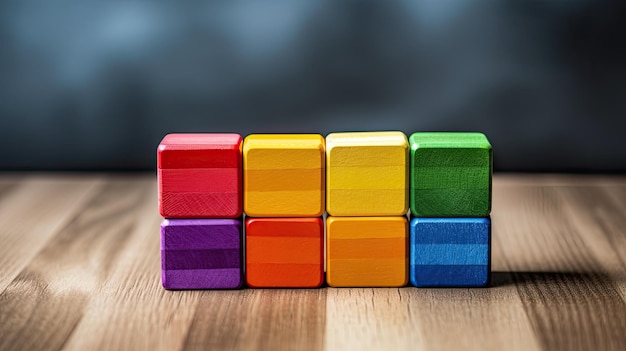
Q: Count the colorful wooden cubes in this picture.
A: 8